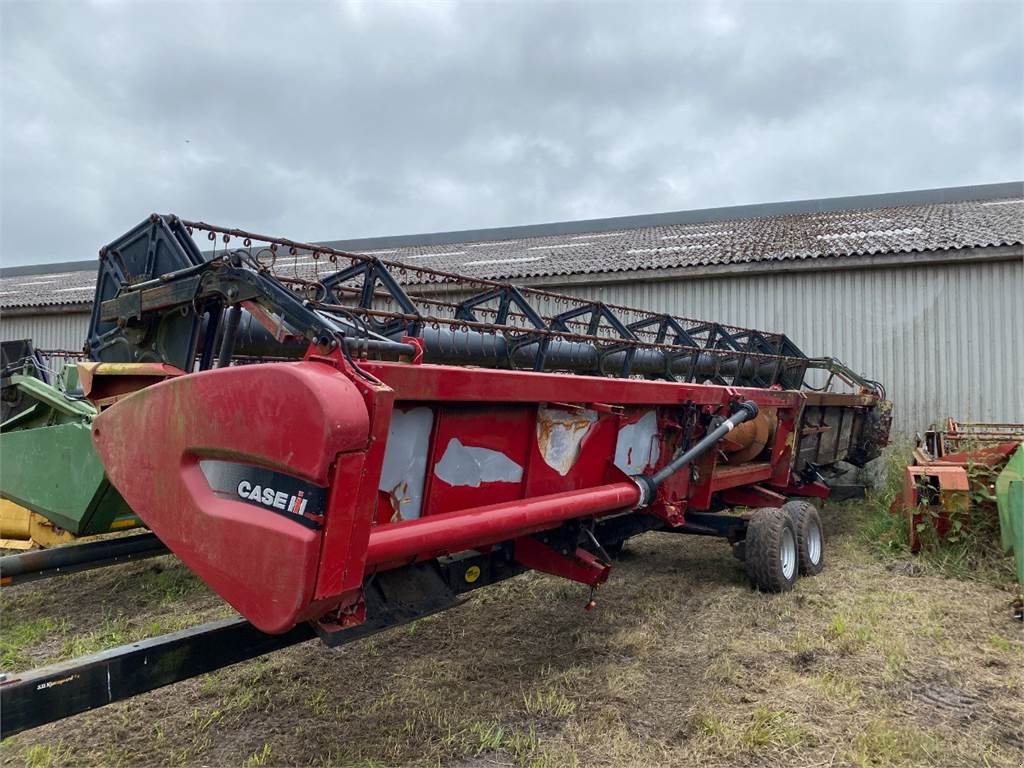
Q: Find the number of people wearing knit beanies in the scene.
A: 0